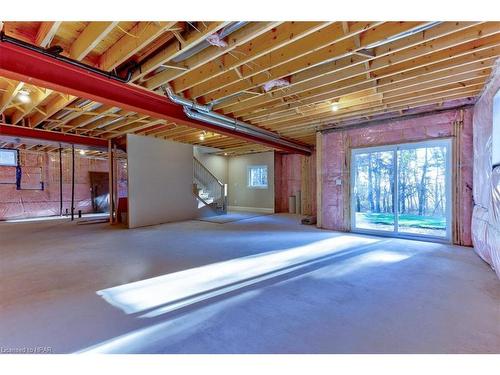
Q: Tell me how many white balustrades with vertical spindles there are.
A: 1